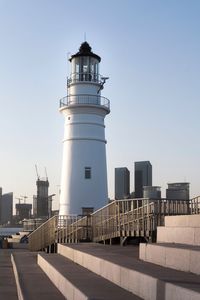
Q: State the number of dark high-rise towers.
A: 2